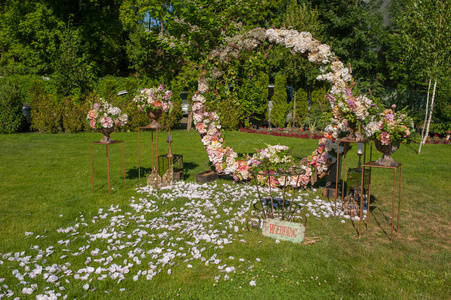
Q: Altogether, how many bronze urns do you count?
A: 4